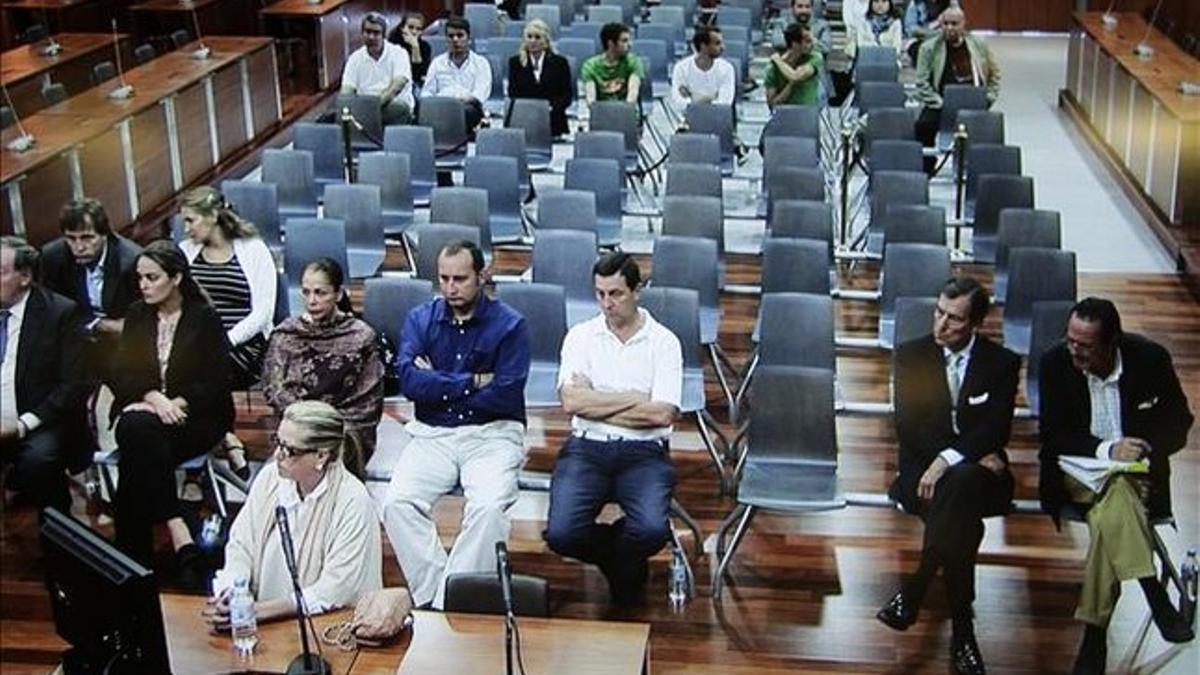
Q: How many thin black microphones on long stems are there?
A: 2